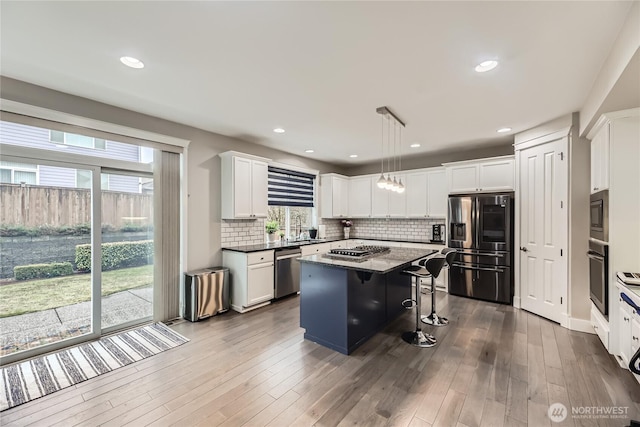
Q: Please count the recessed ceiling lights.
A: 7